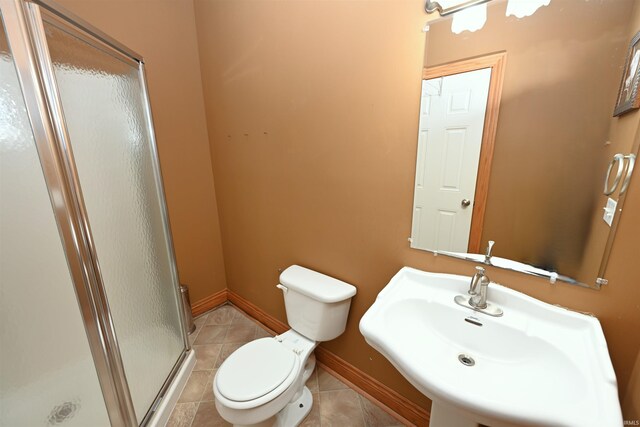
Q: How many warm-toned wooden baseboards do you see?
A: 2